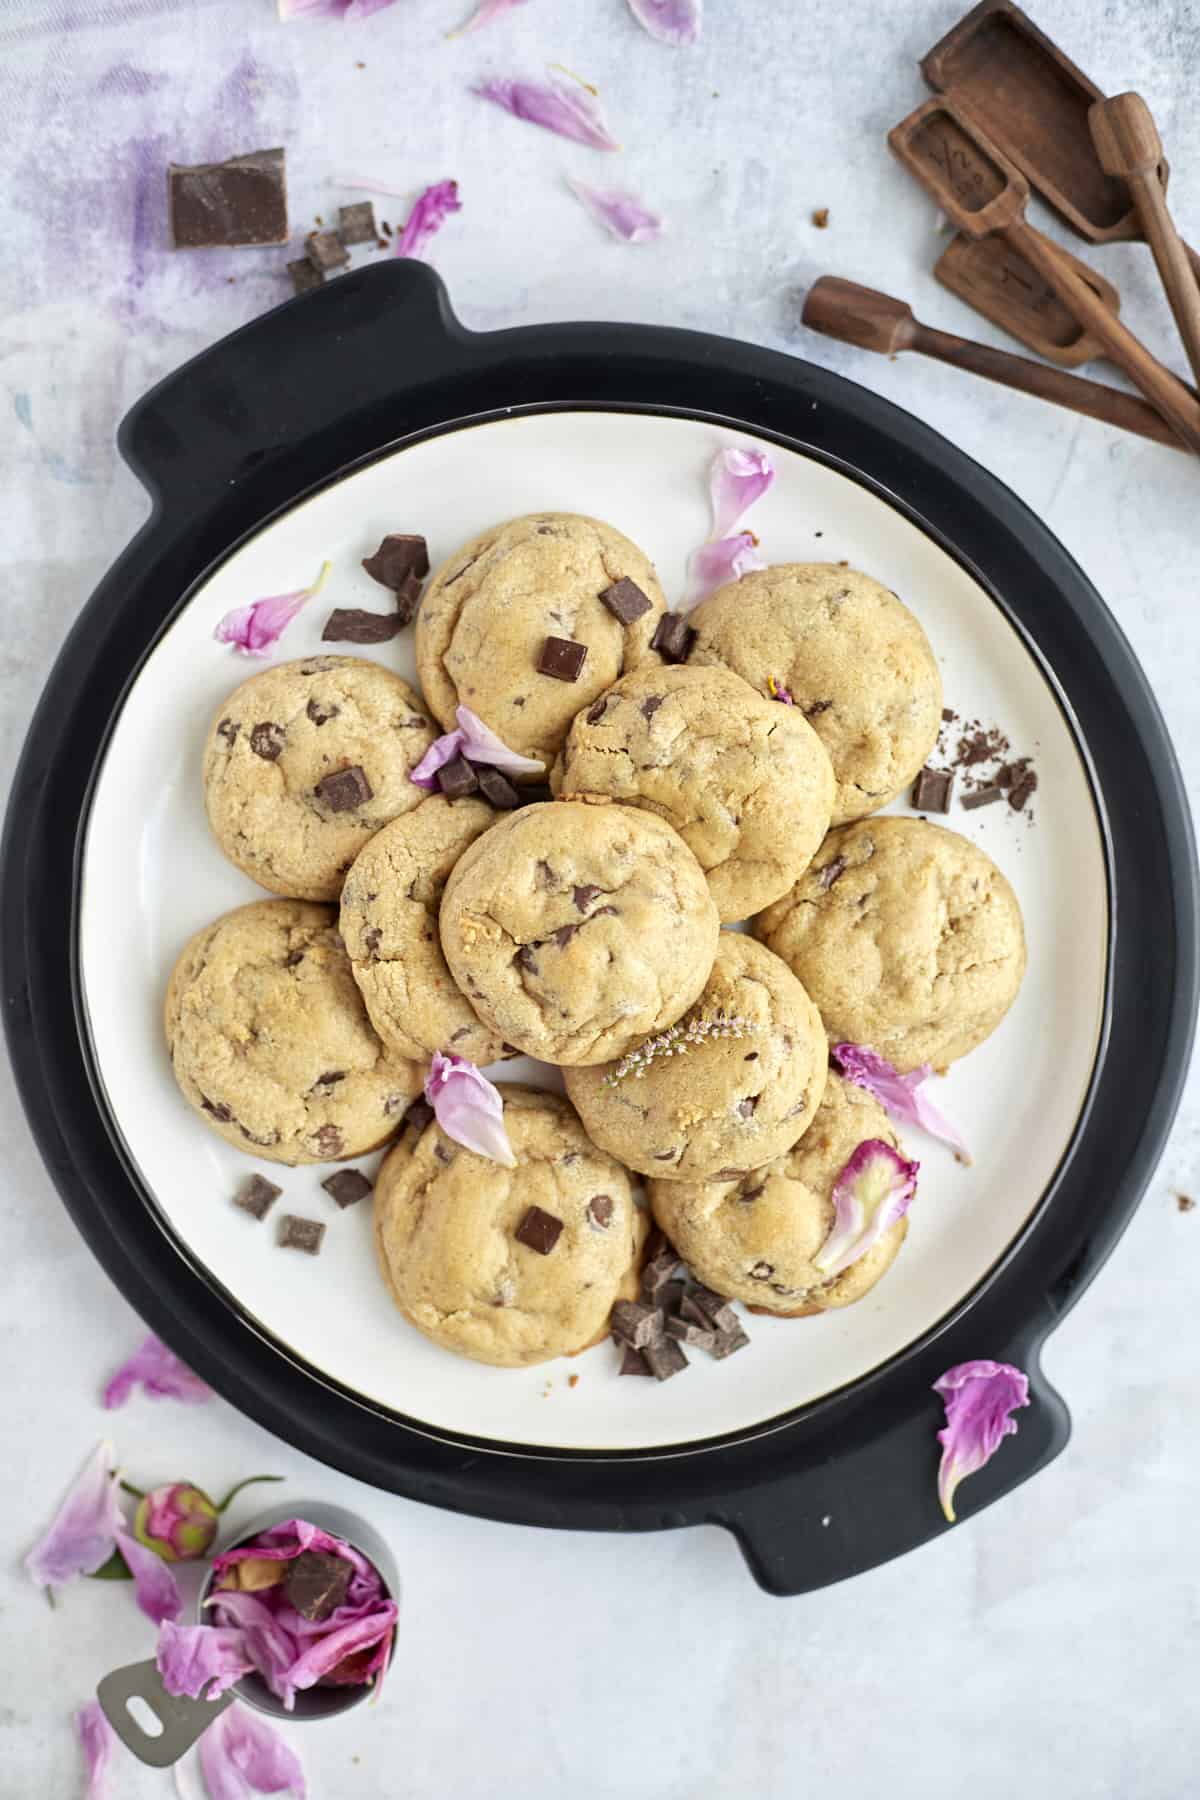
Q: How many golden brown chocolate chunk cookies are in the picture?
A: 11